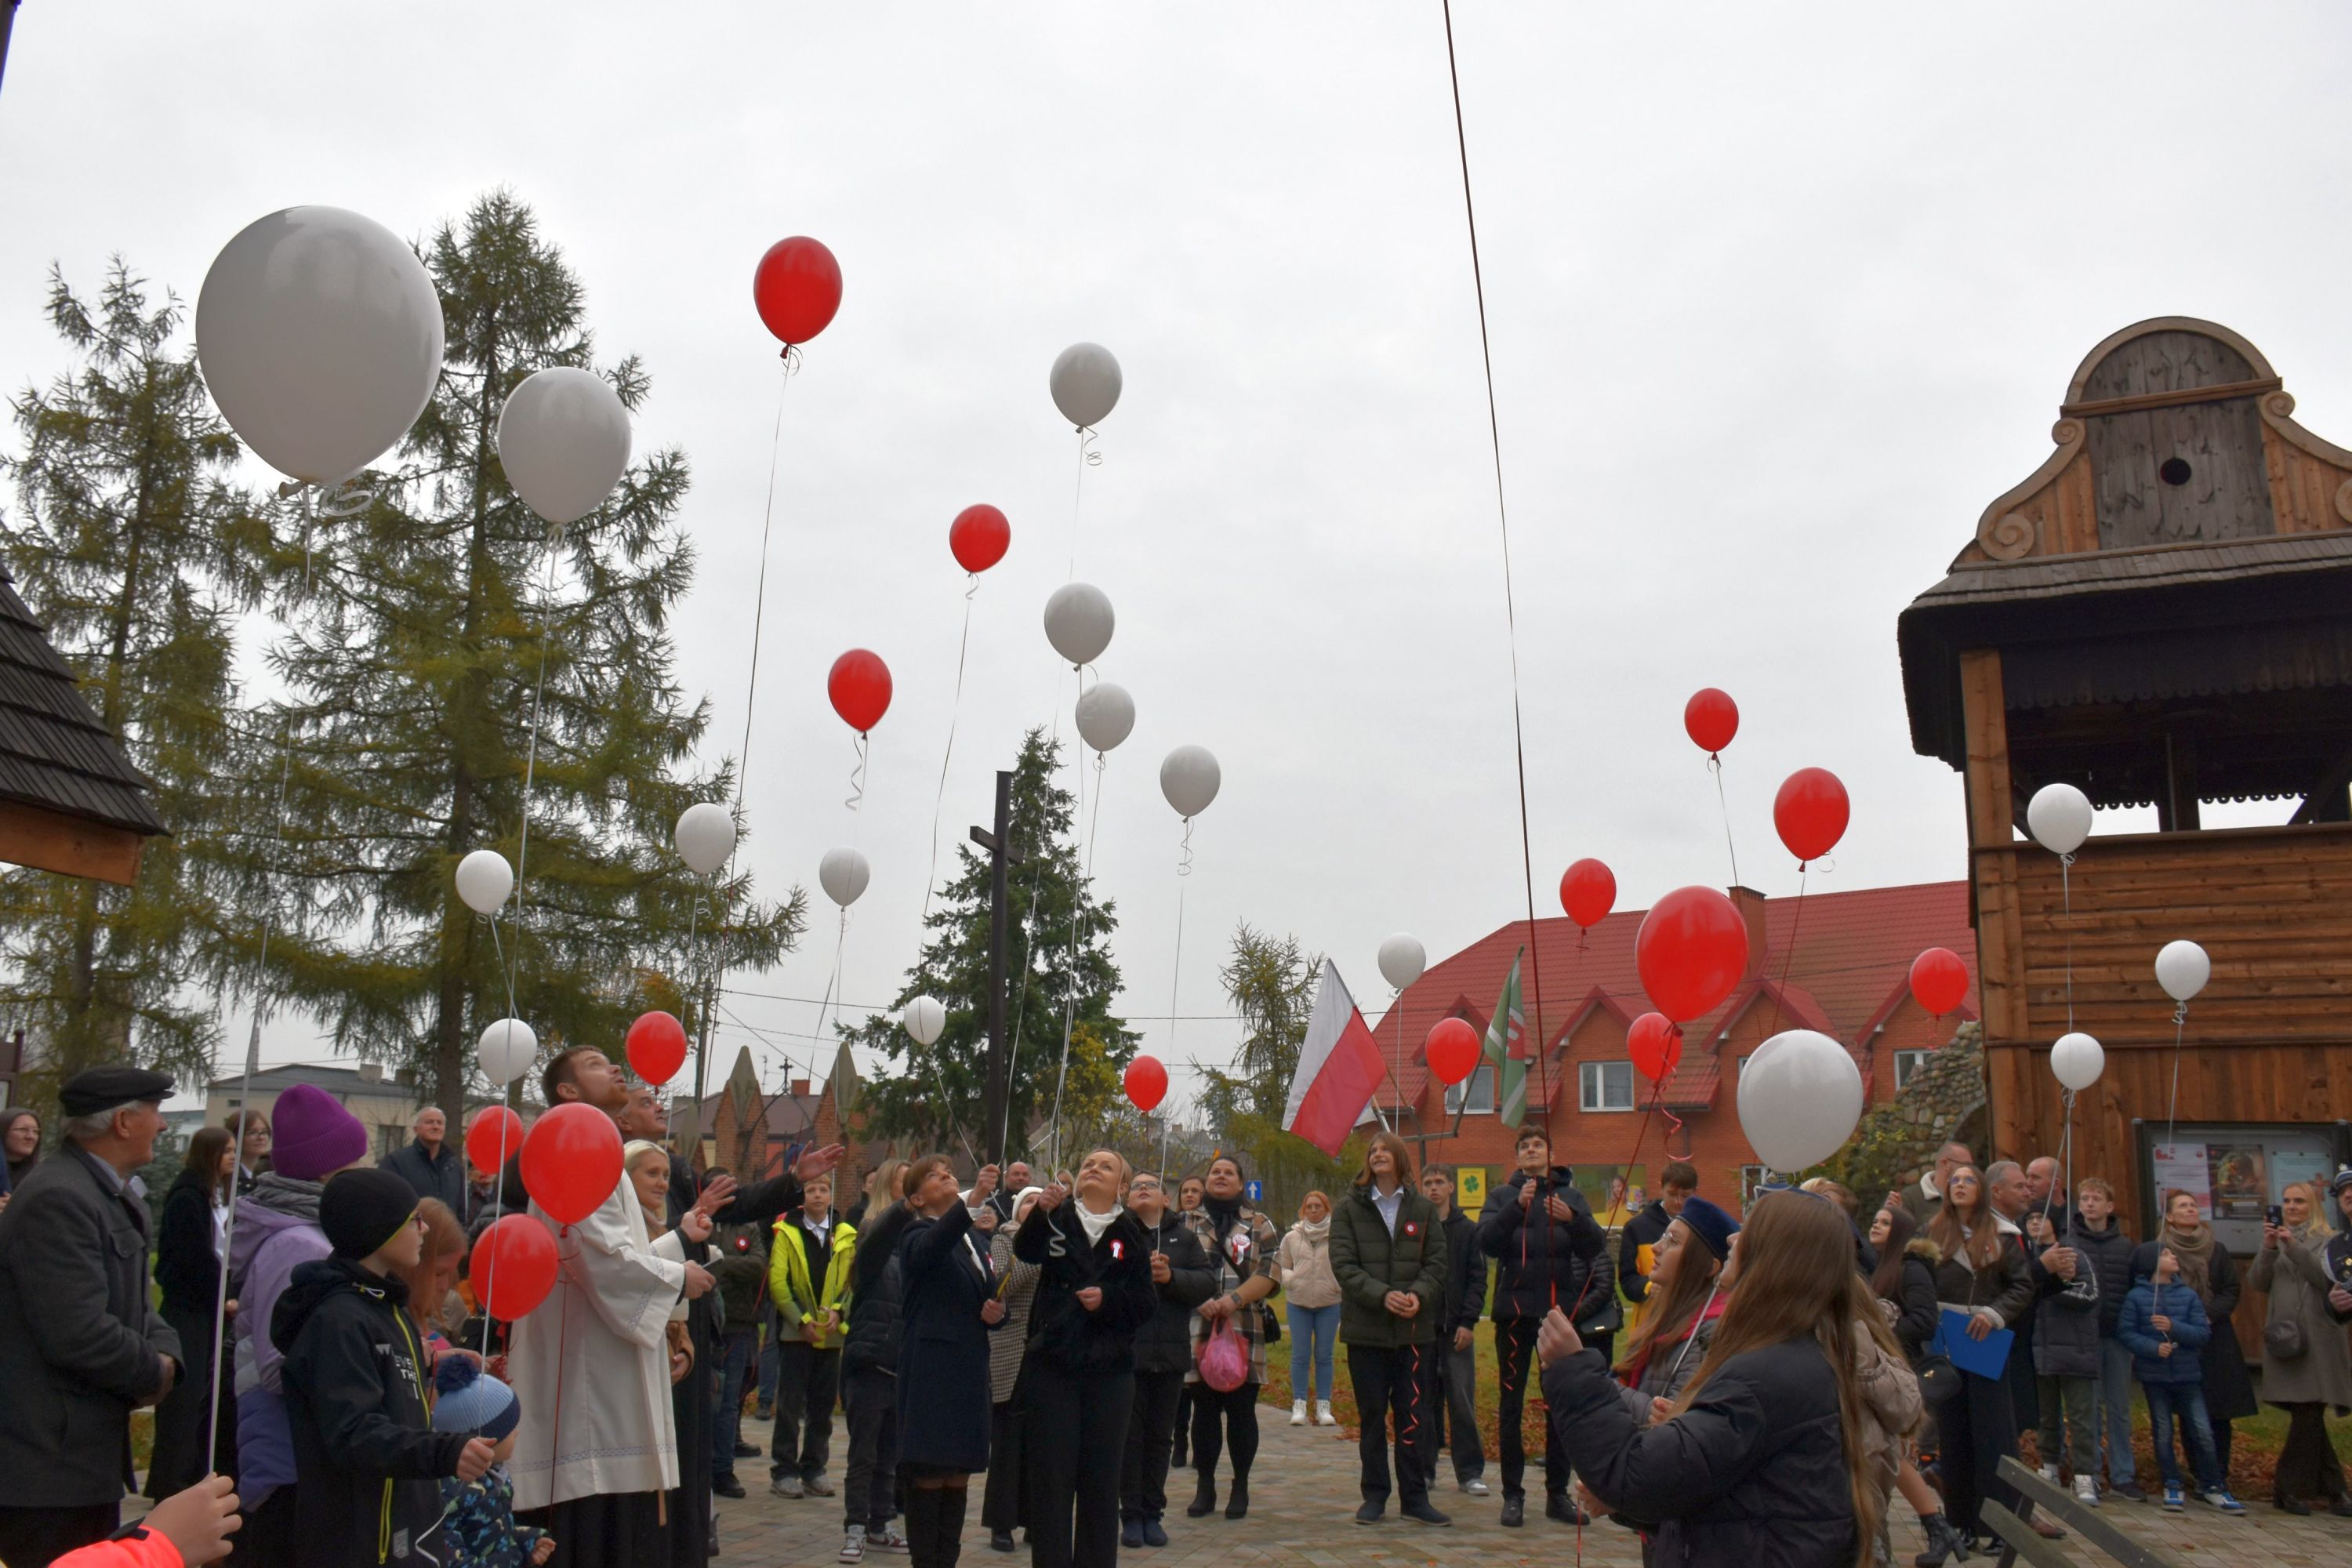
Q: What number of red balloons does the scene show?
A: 15